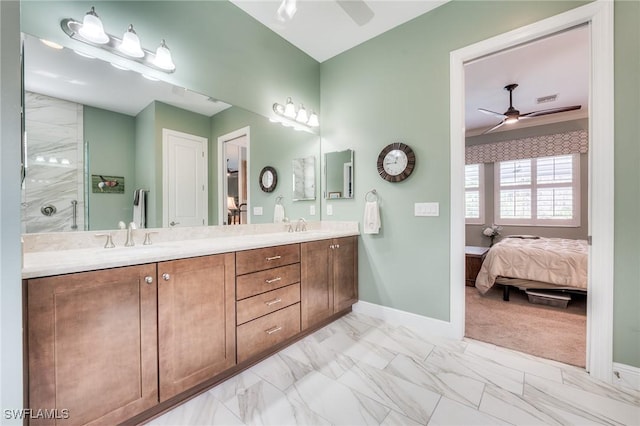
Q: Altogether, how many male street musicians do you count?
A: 0